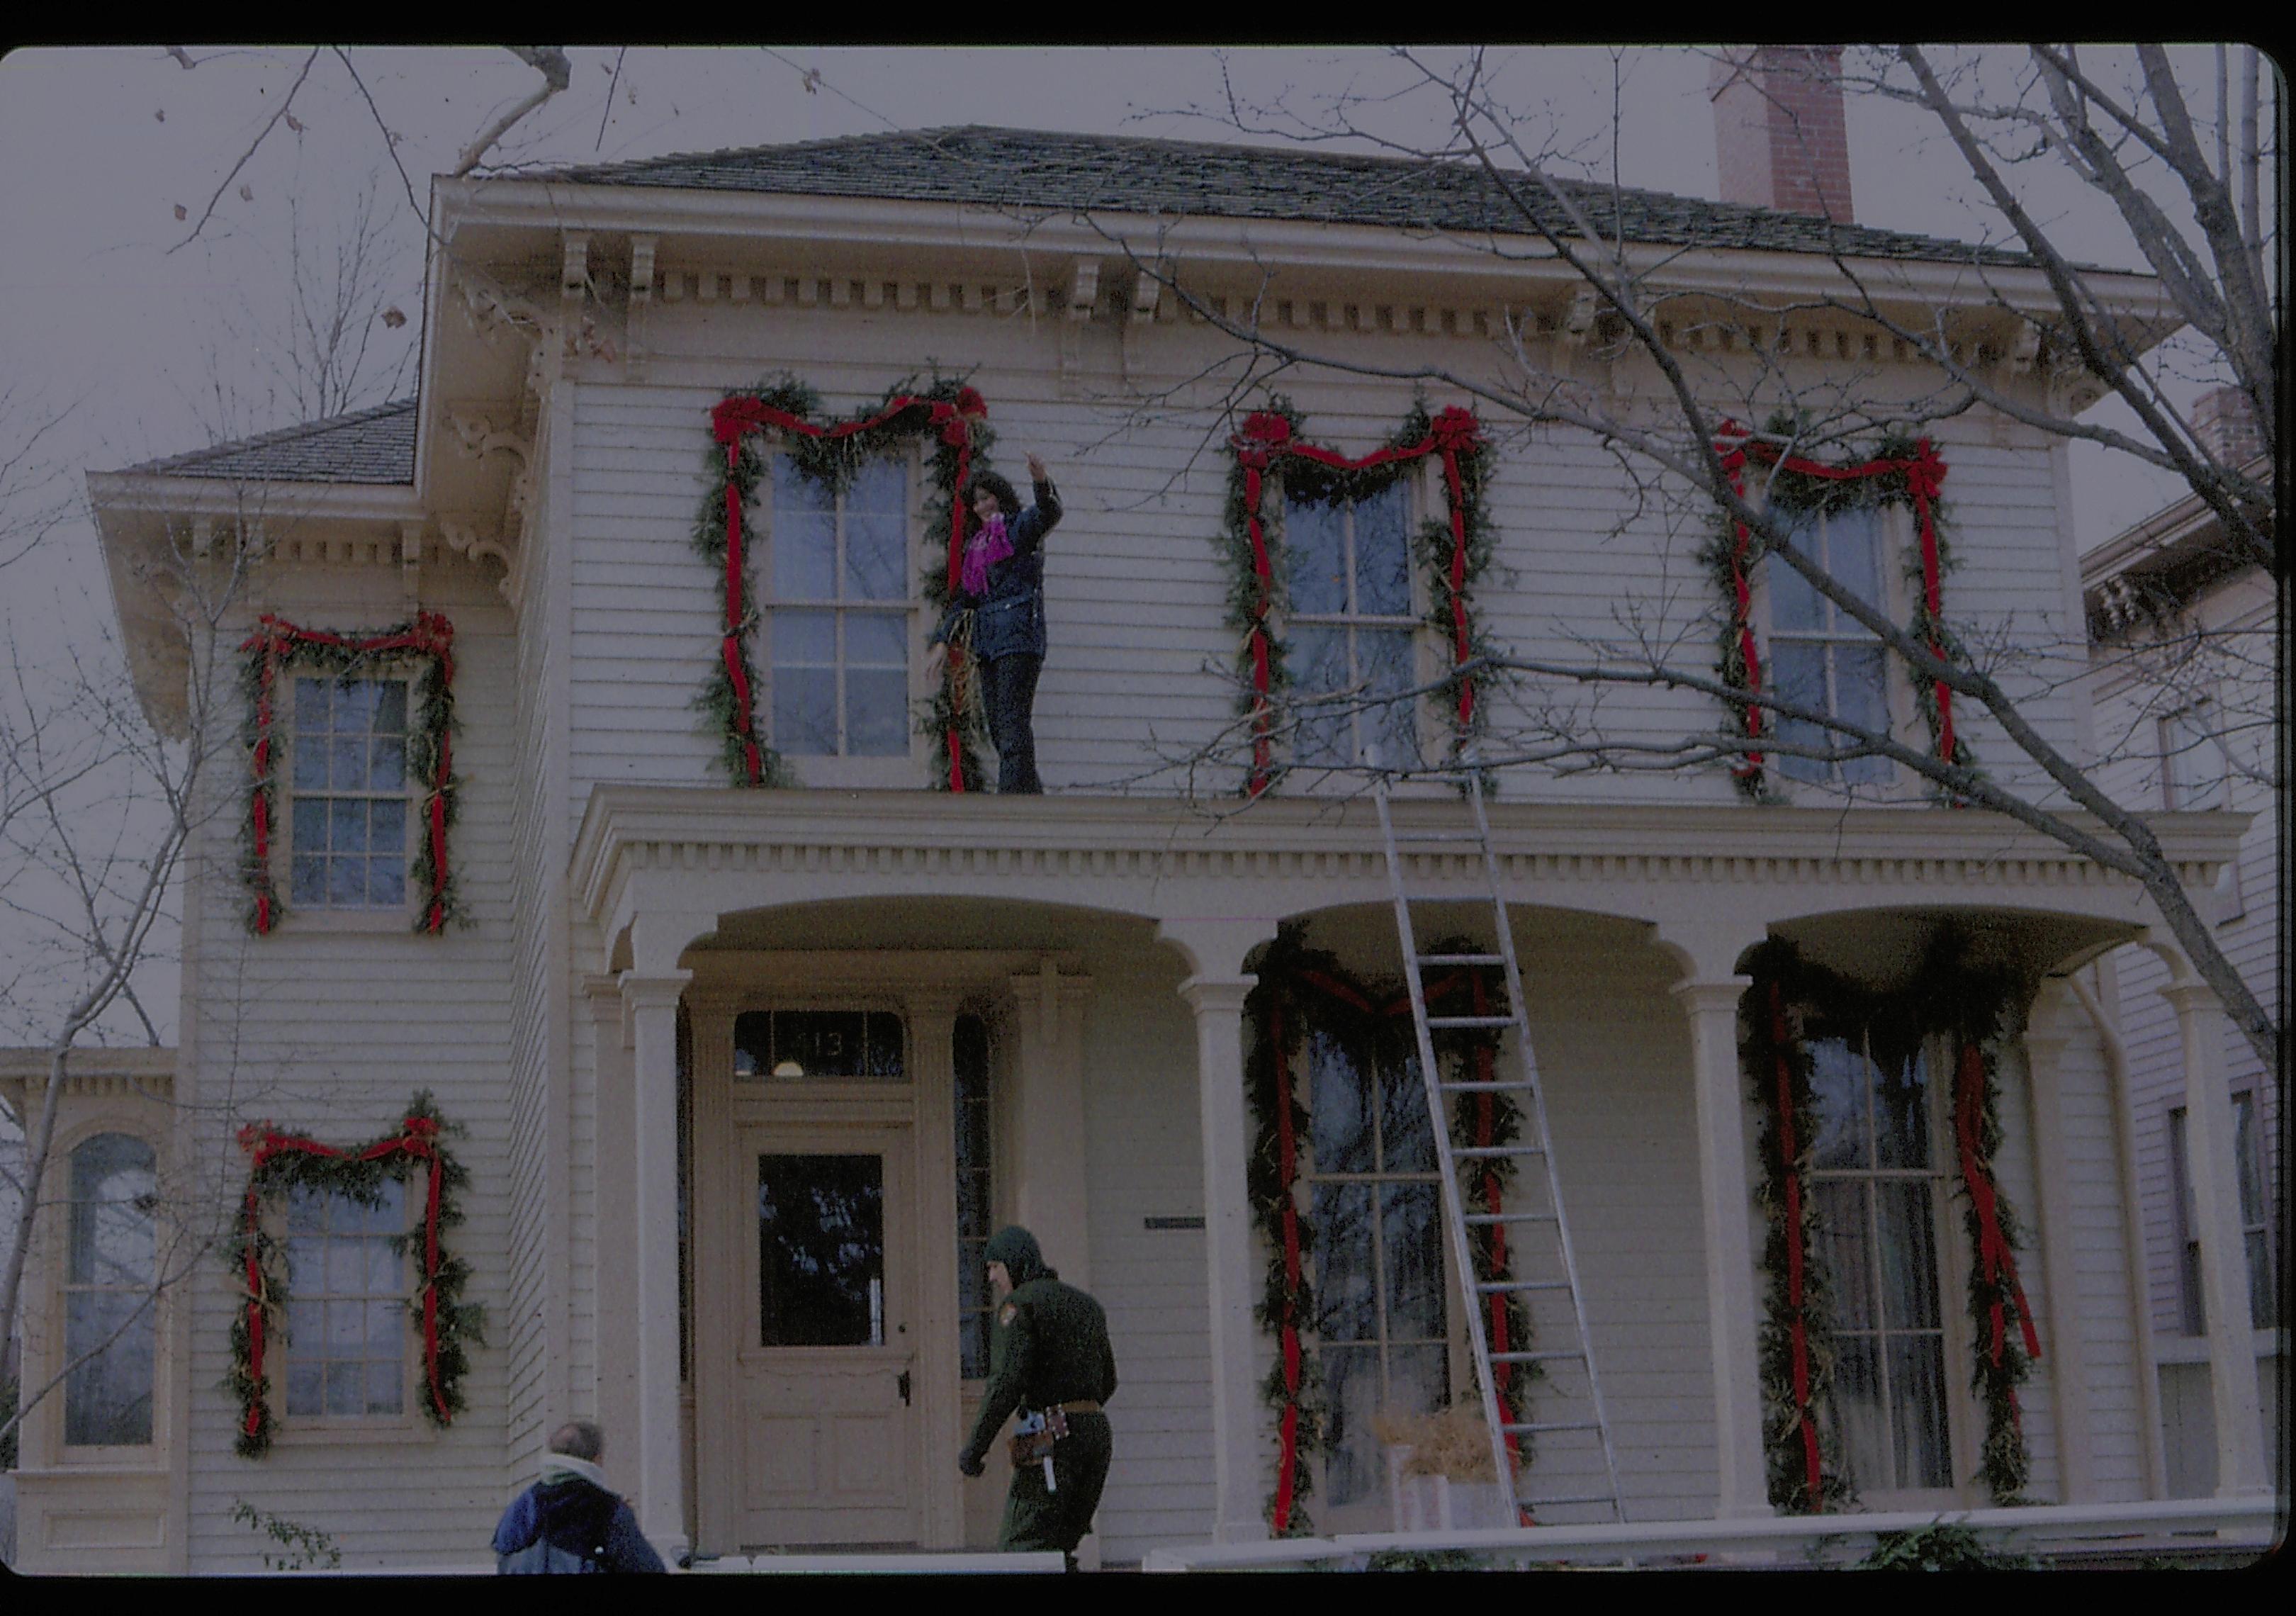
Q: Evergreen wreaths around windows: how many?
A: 7